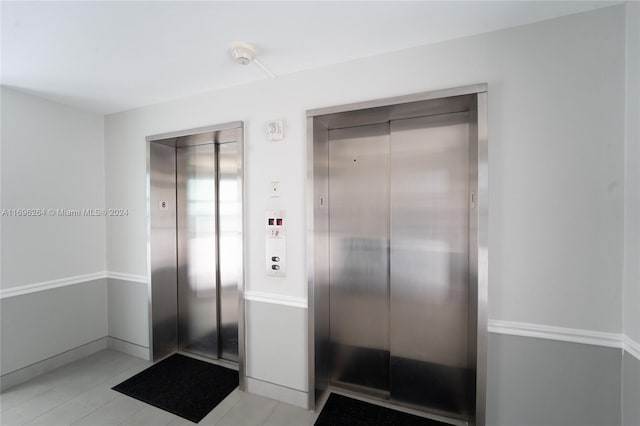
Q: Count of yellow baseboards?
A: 0